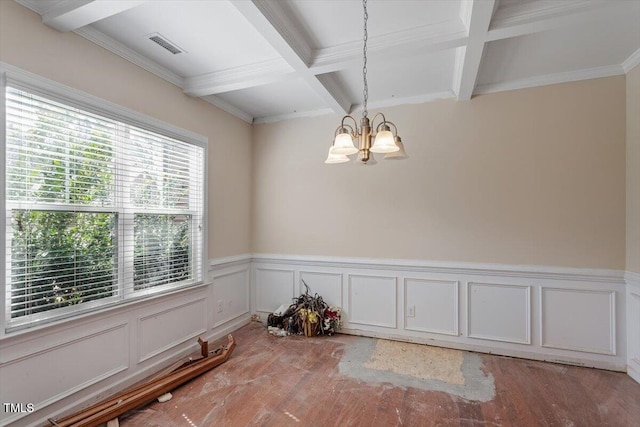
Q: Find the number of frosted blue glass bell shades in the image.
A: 0